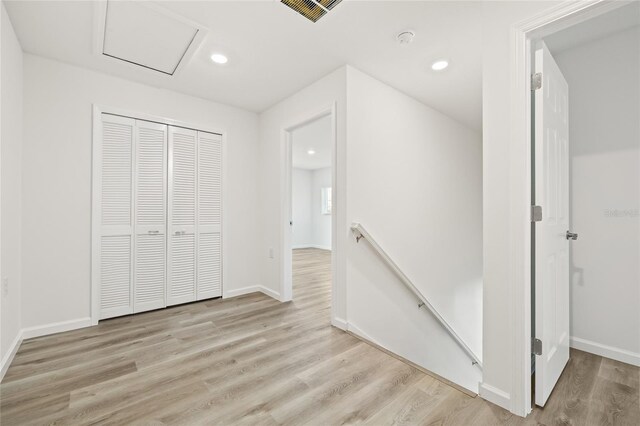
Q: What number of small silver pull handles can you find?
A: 2